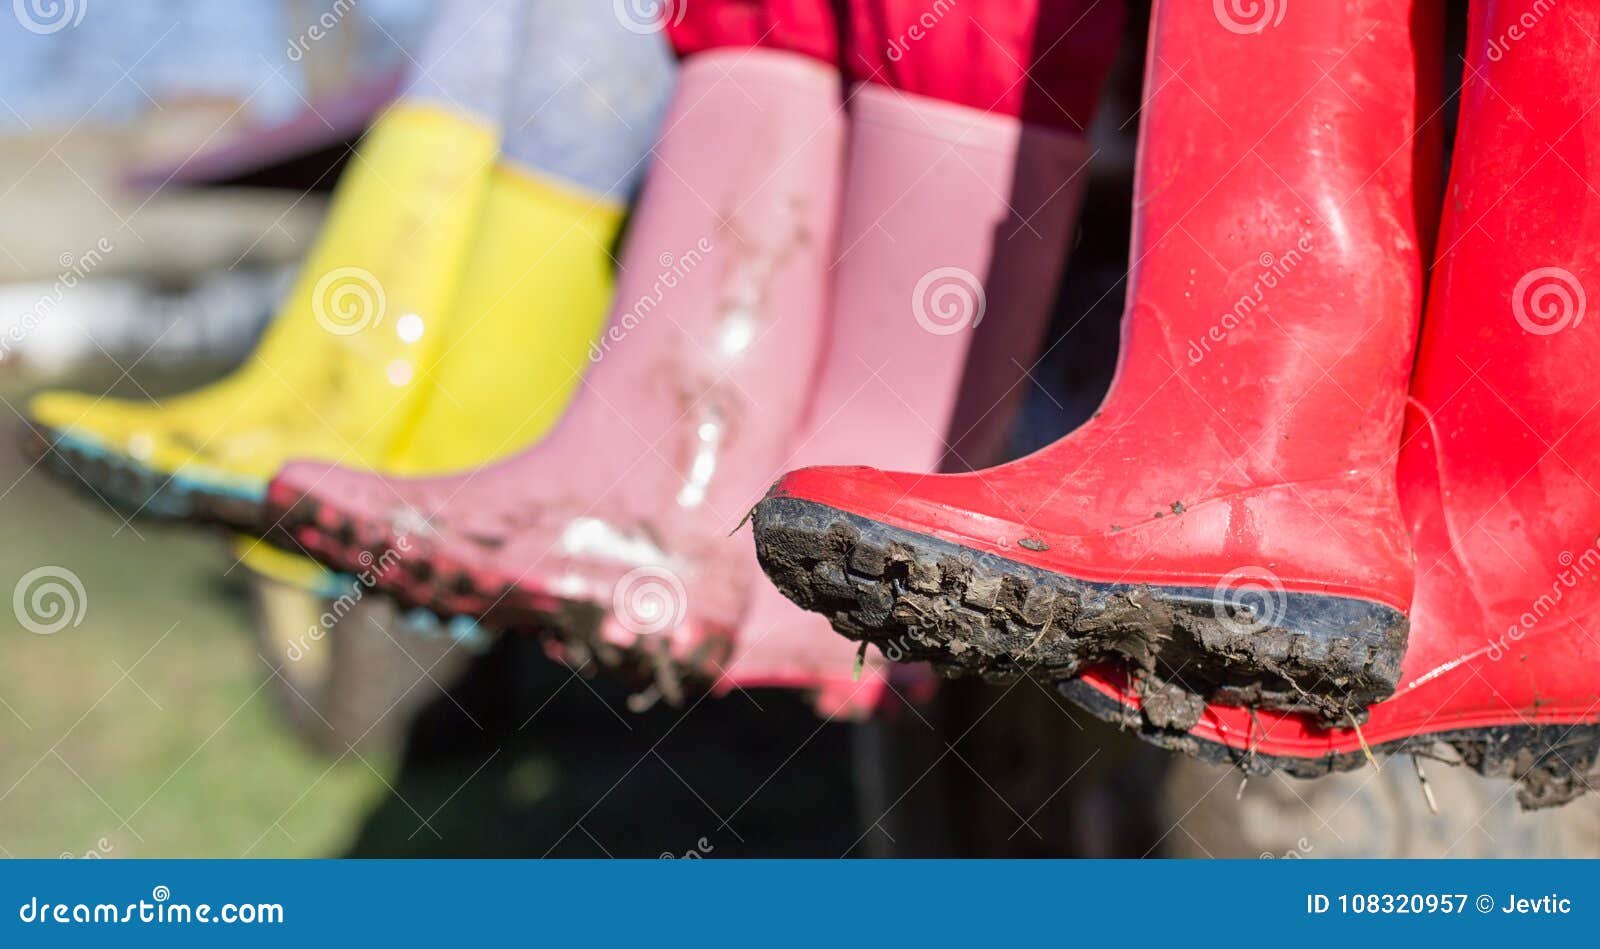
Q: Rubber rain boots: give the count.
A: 6